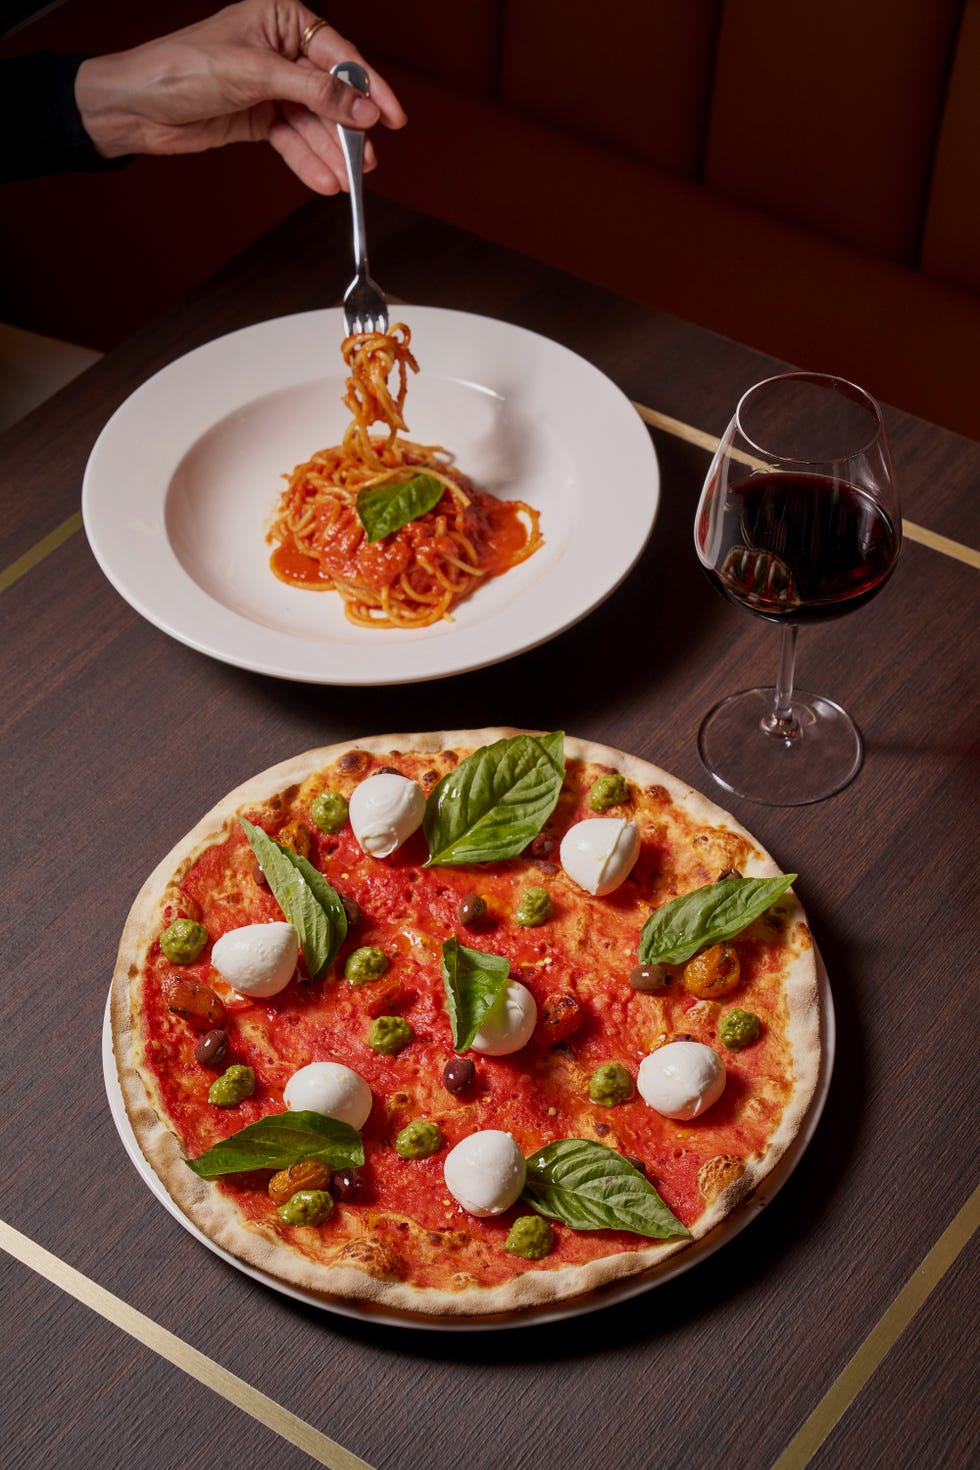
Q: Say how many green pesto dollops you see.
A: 12